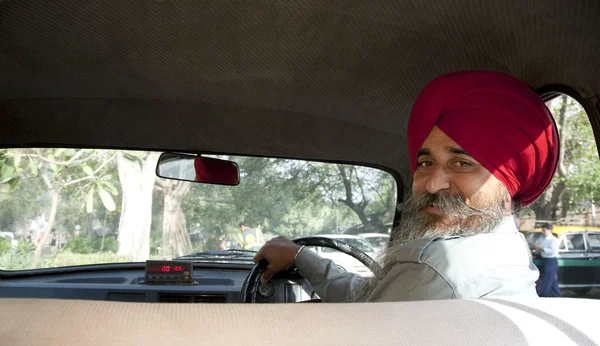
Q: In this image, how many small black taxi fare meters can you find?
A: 1